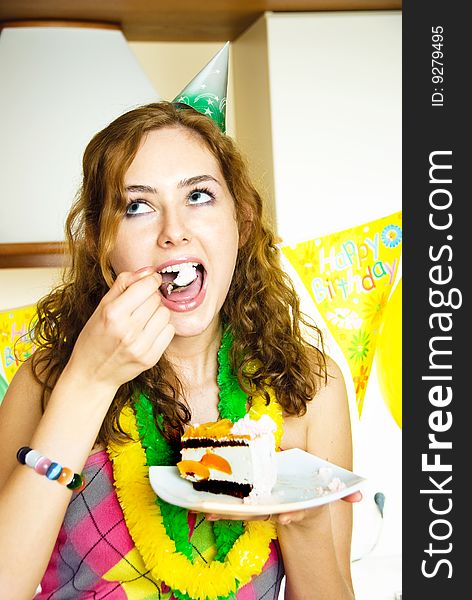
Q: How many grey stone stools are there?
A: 0